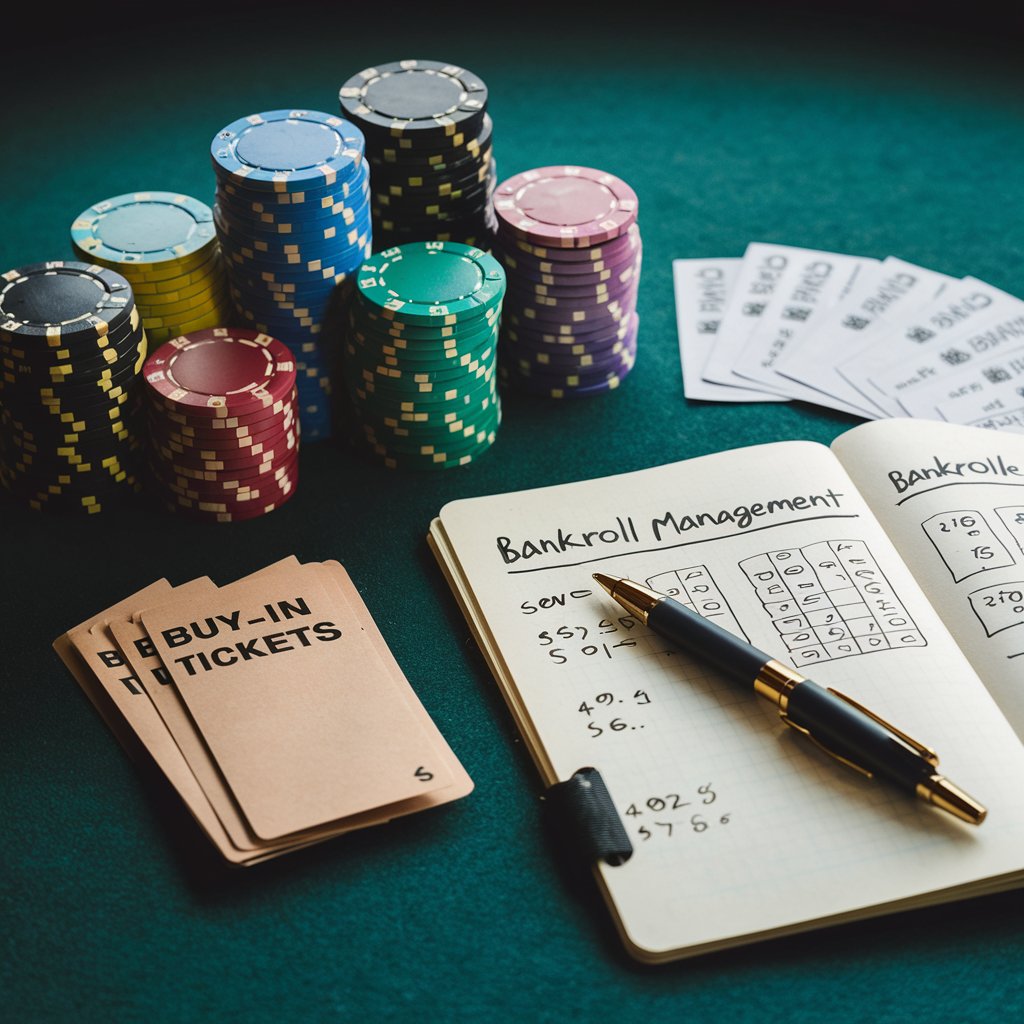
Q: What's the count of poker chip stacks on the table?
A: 7